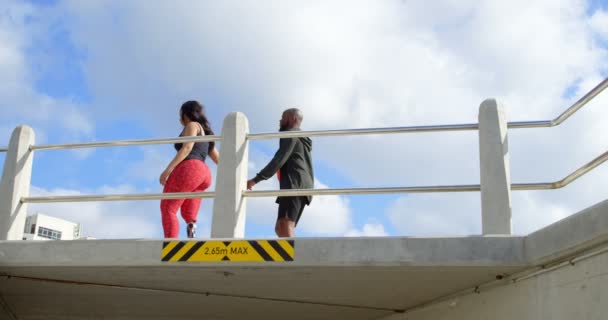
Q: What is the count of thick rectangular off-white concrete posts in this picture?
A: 3